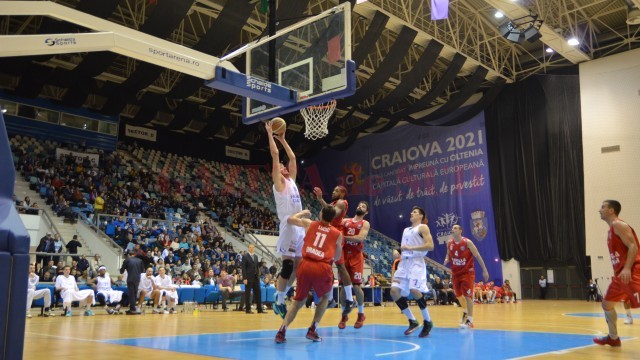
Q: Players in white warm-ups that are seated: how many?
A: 5